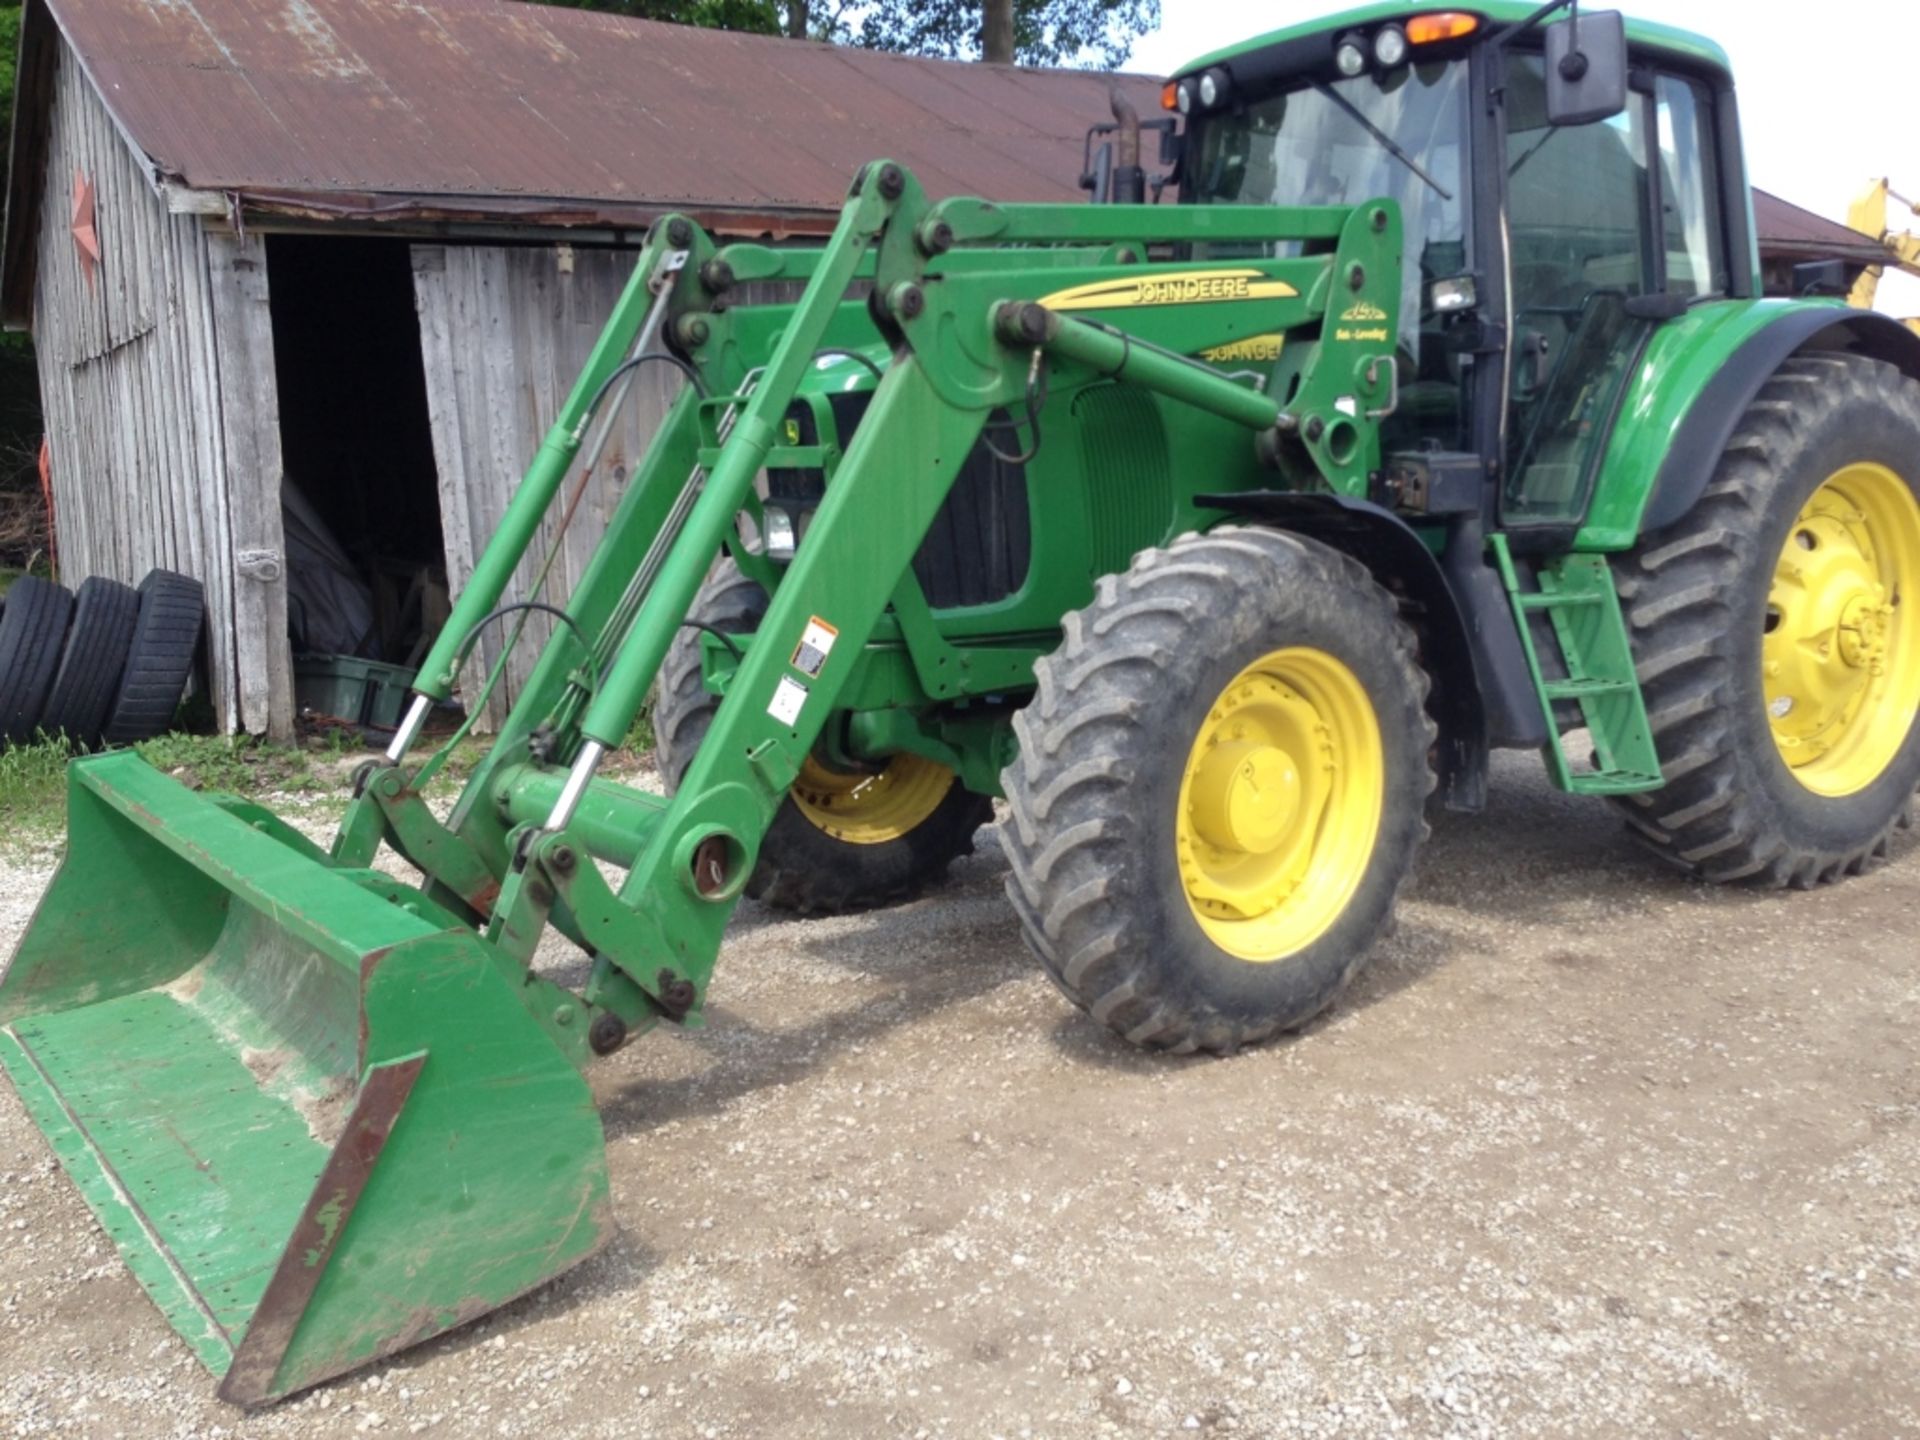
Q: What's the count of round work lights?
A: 4